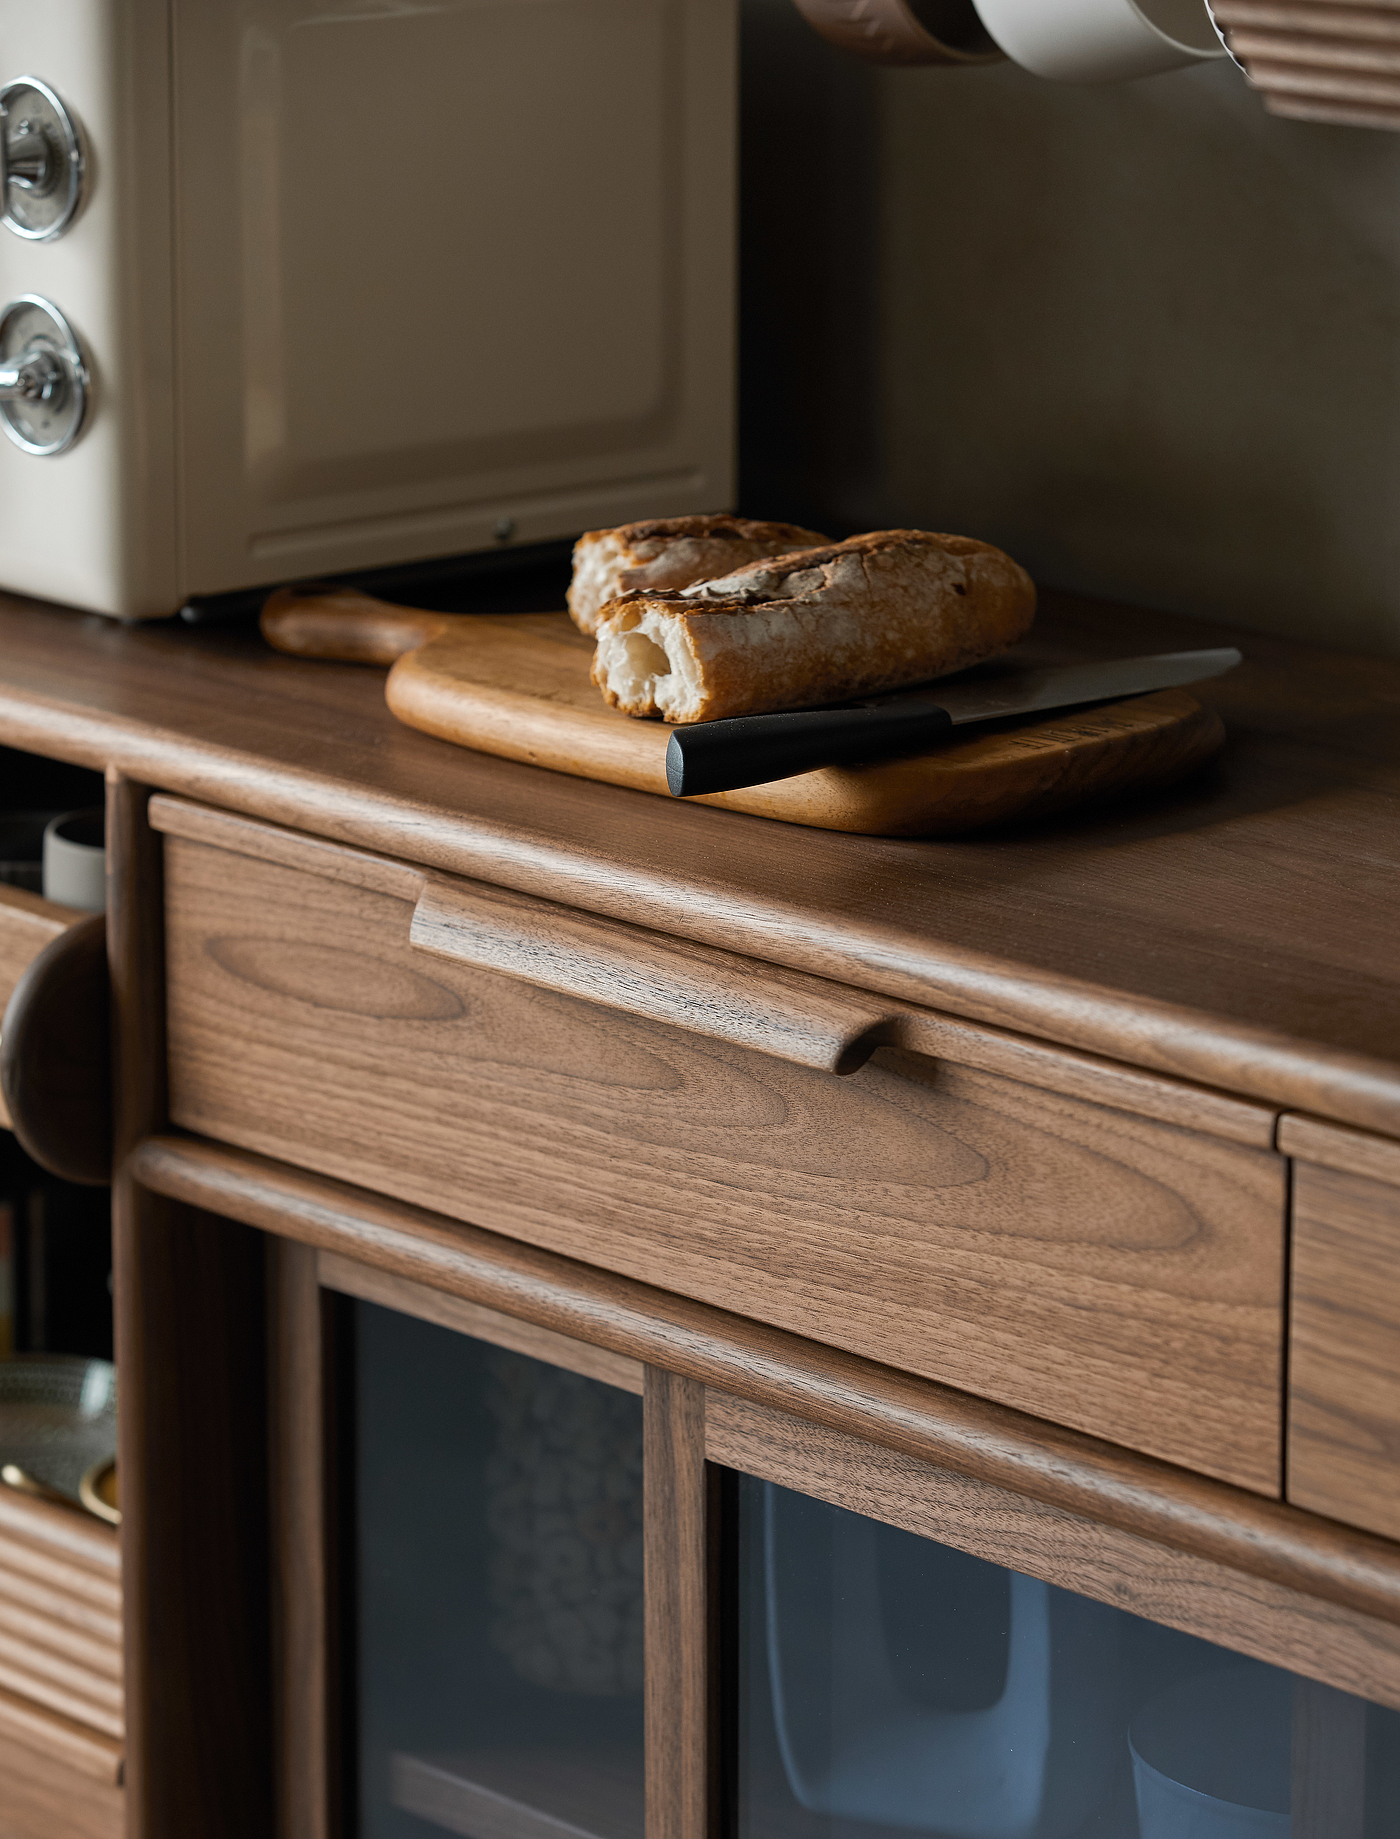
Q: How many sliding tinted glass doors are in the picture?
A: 2